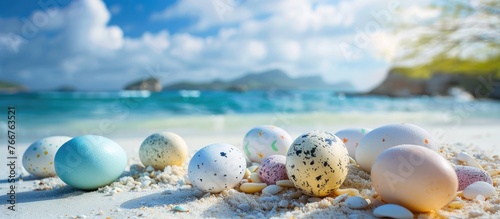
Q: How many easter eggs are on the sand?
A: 11